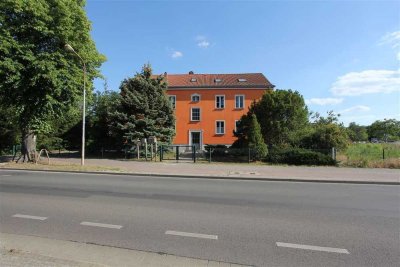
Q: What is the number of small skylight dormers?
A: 3